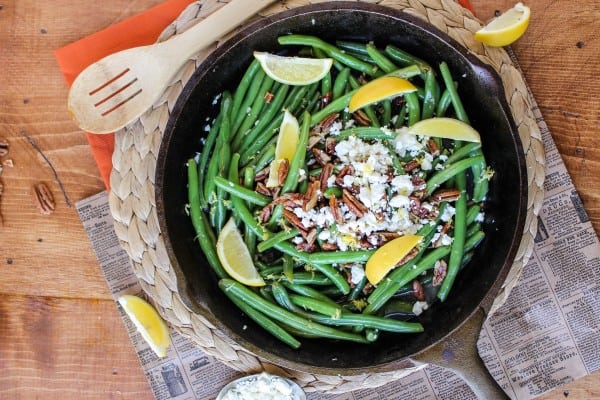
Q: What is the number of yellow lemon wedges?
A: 8